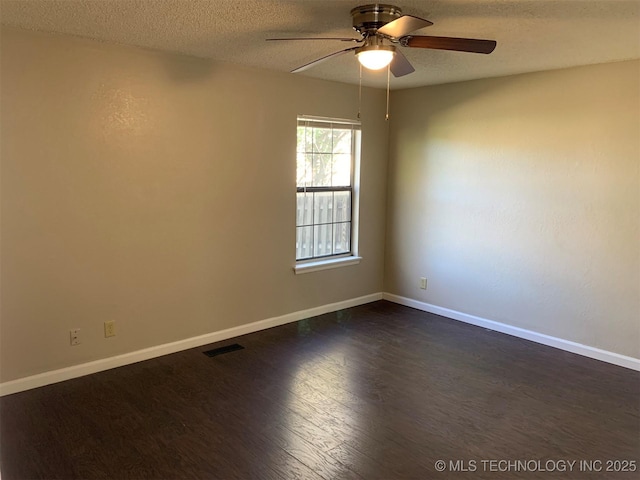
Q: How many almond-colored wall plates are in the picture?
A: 2